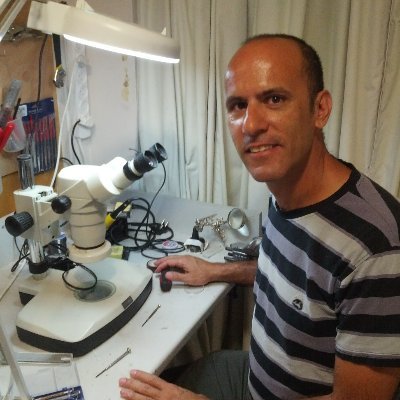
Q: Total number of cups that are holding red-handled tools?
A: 1